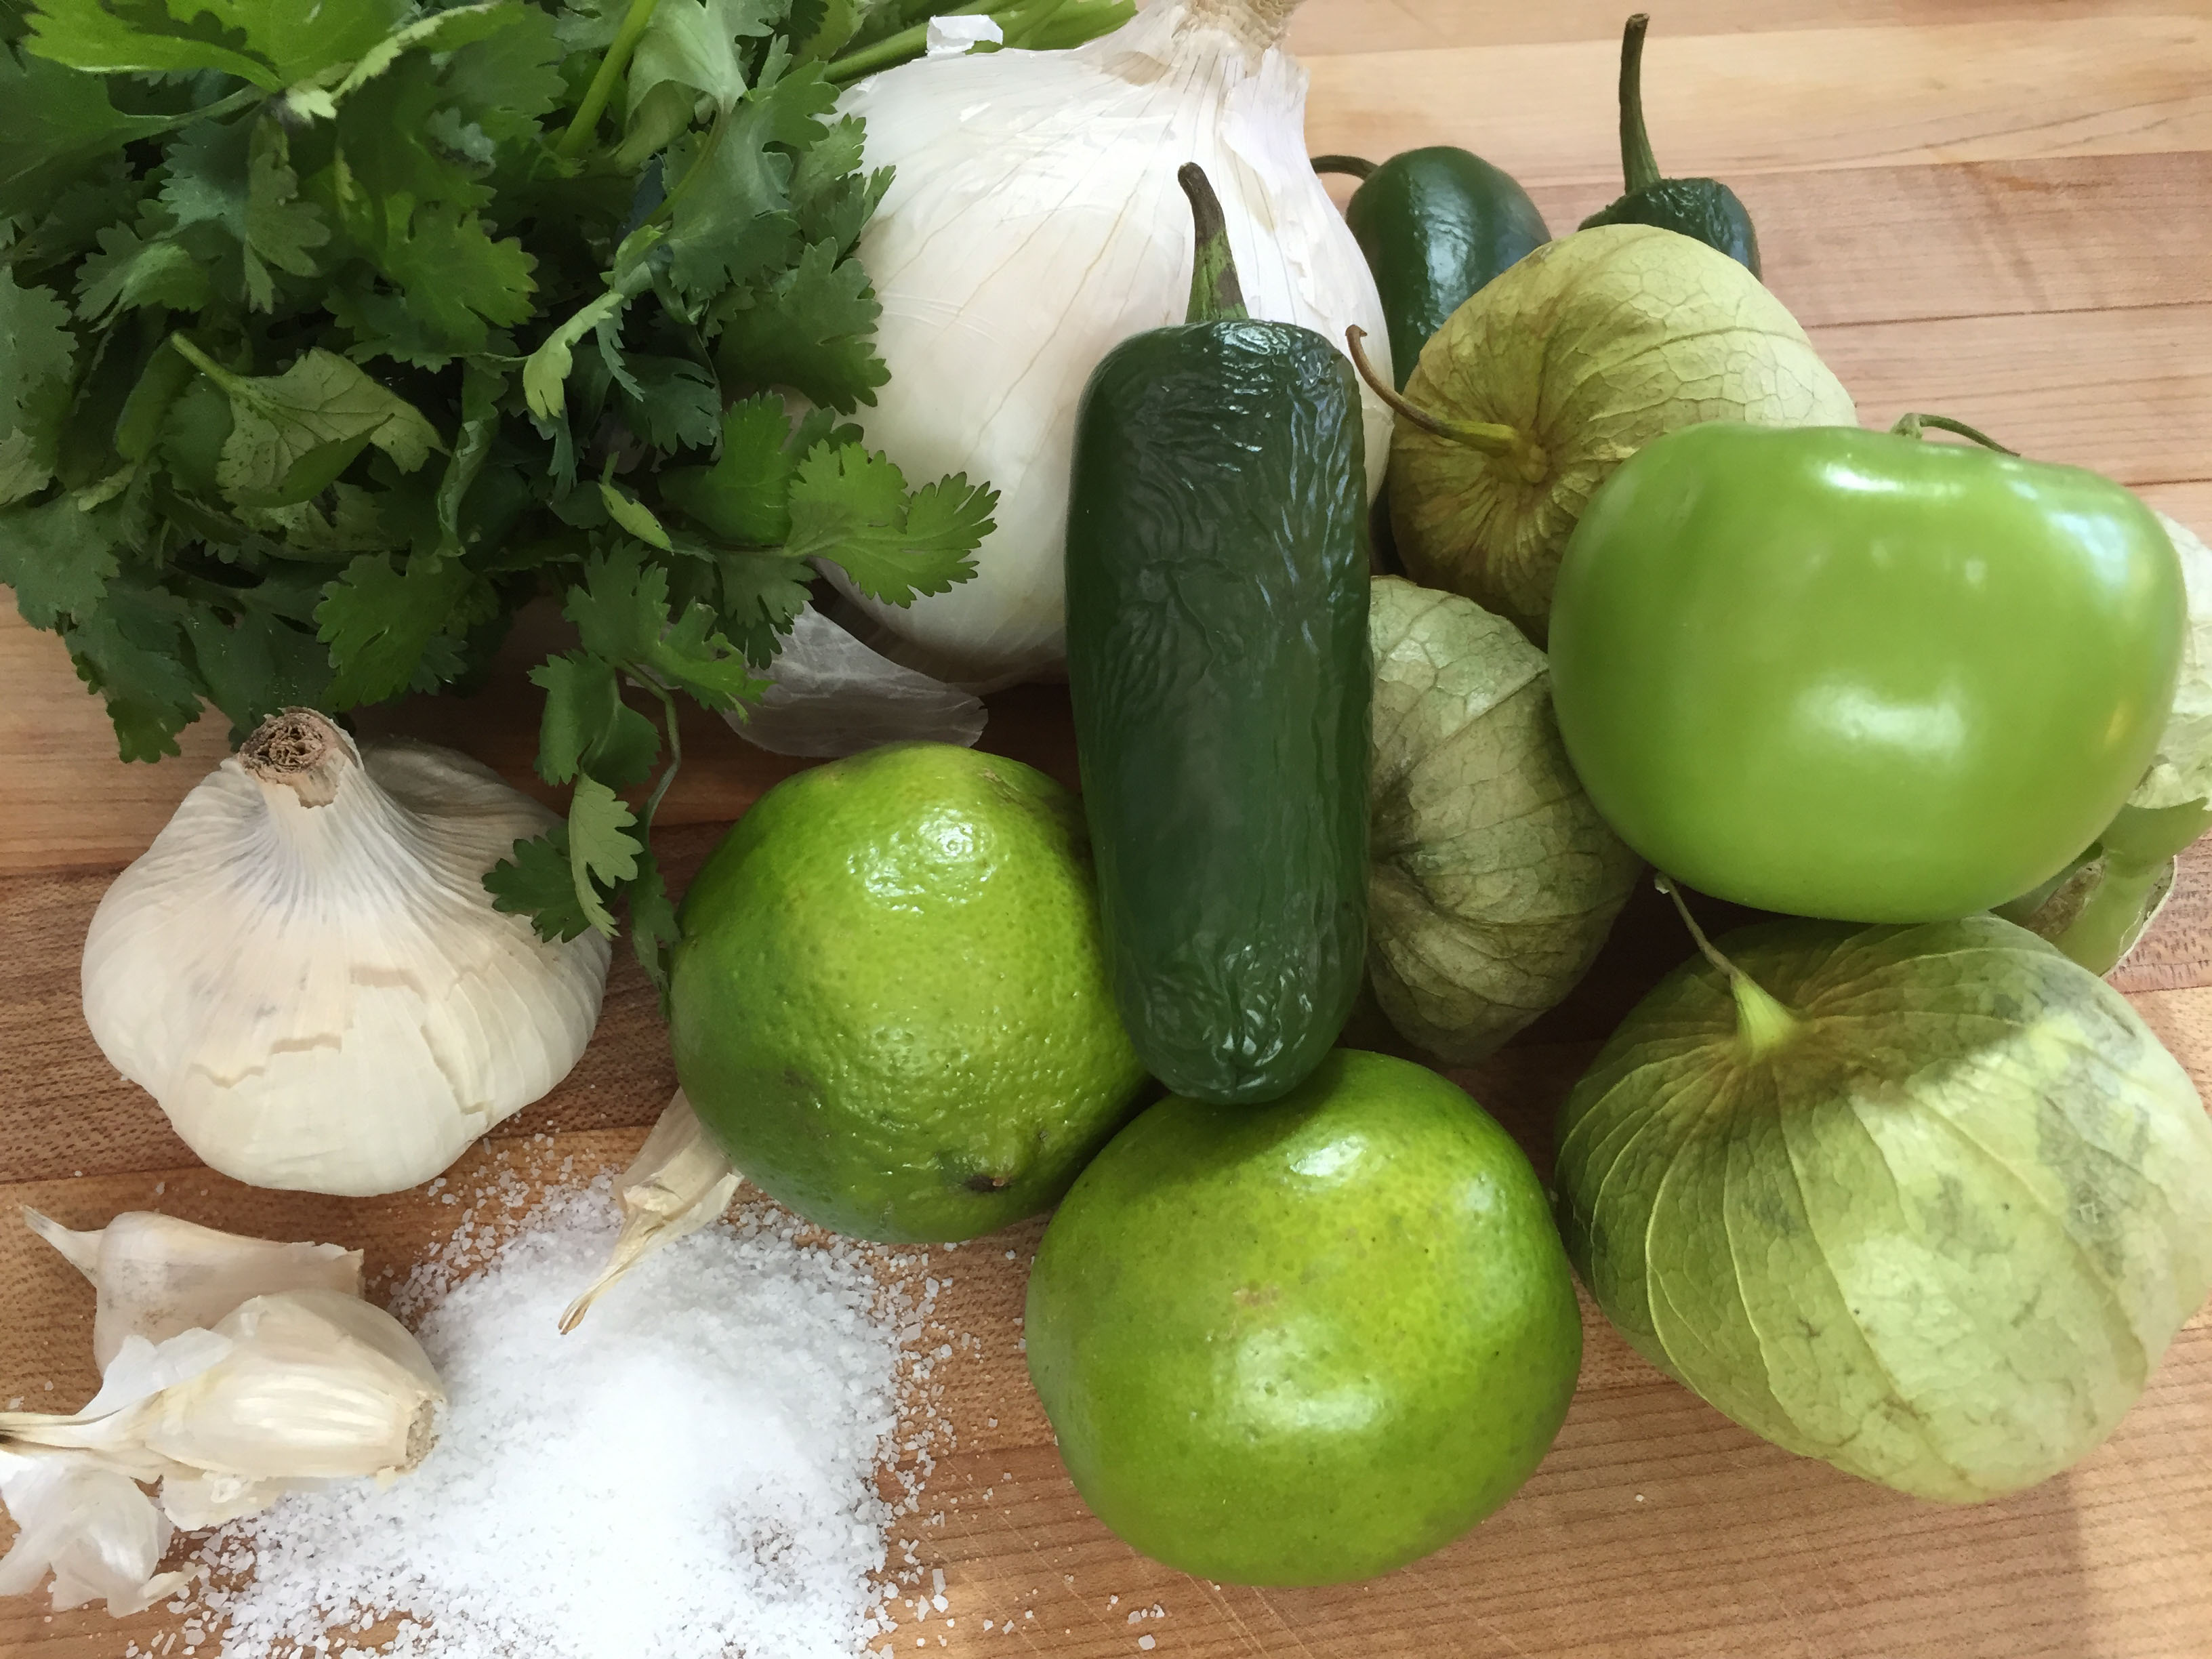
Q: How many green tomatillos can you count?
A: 4